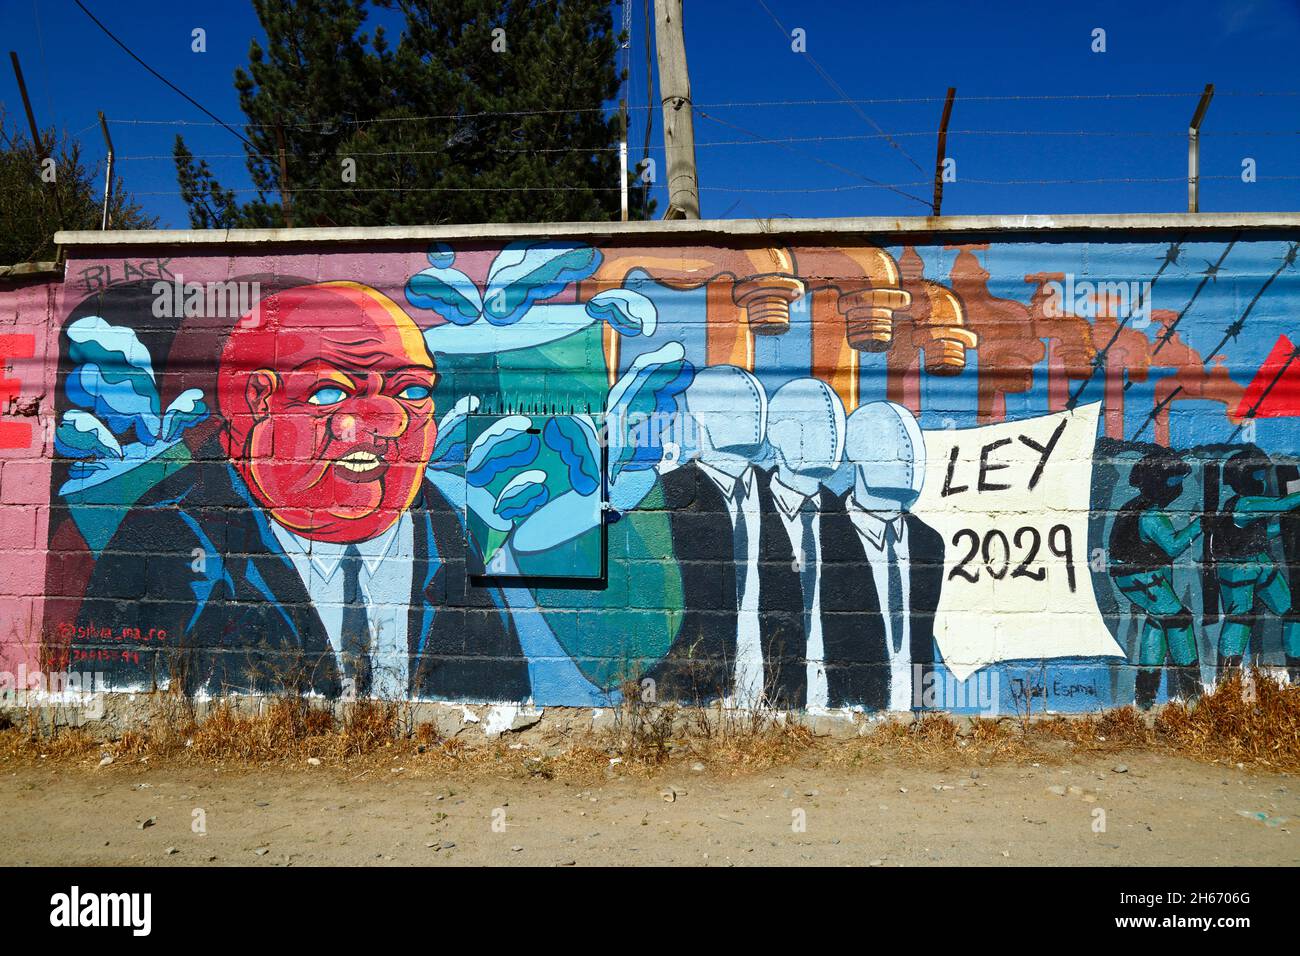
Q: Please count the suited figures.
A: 4